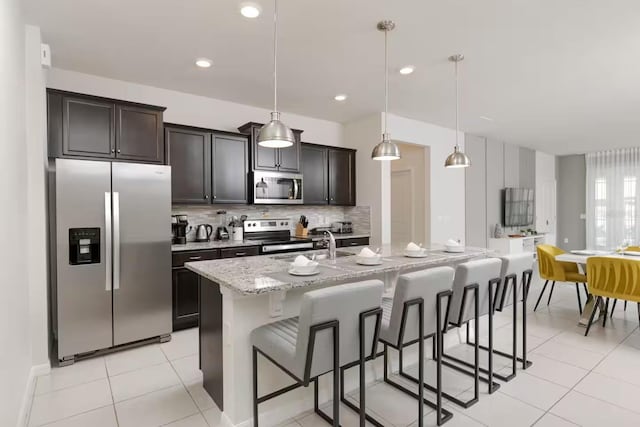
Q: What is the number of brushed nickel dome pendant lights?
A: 3